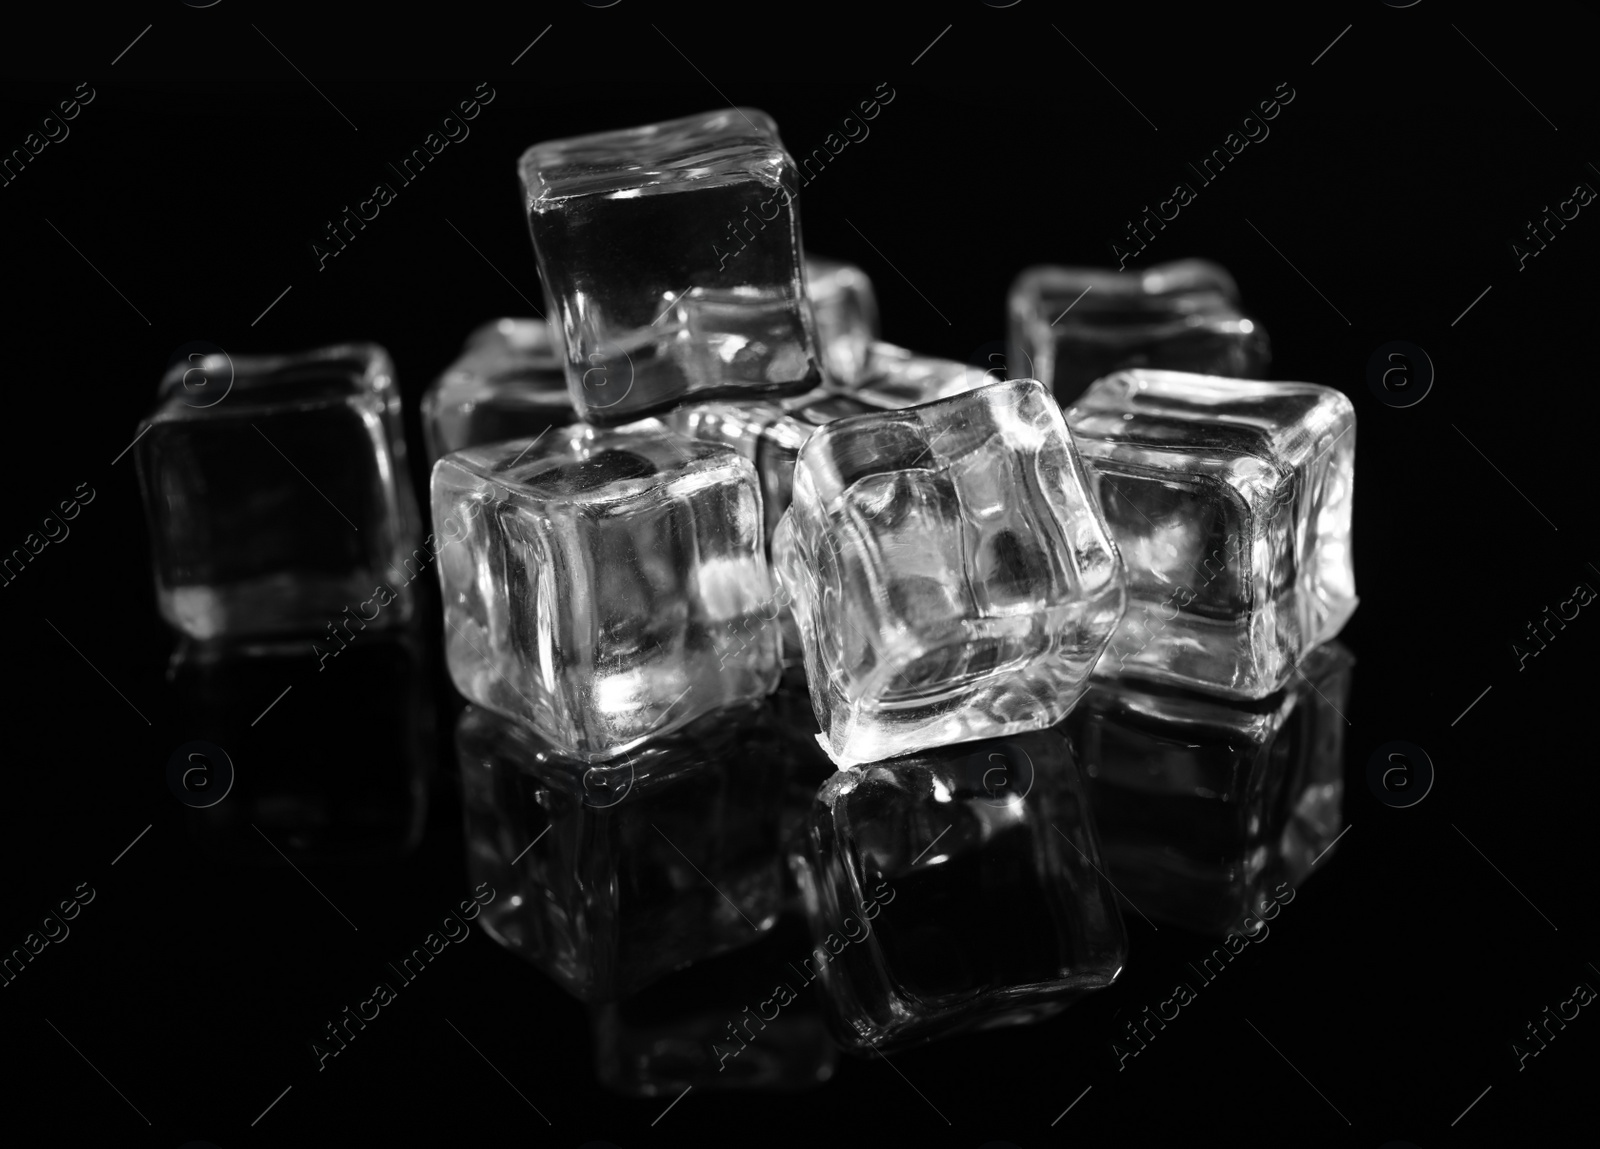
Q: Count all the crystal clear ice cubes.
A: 9